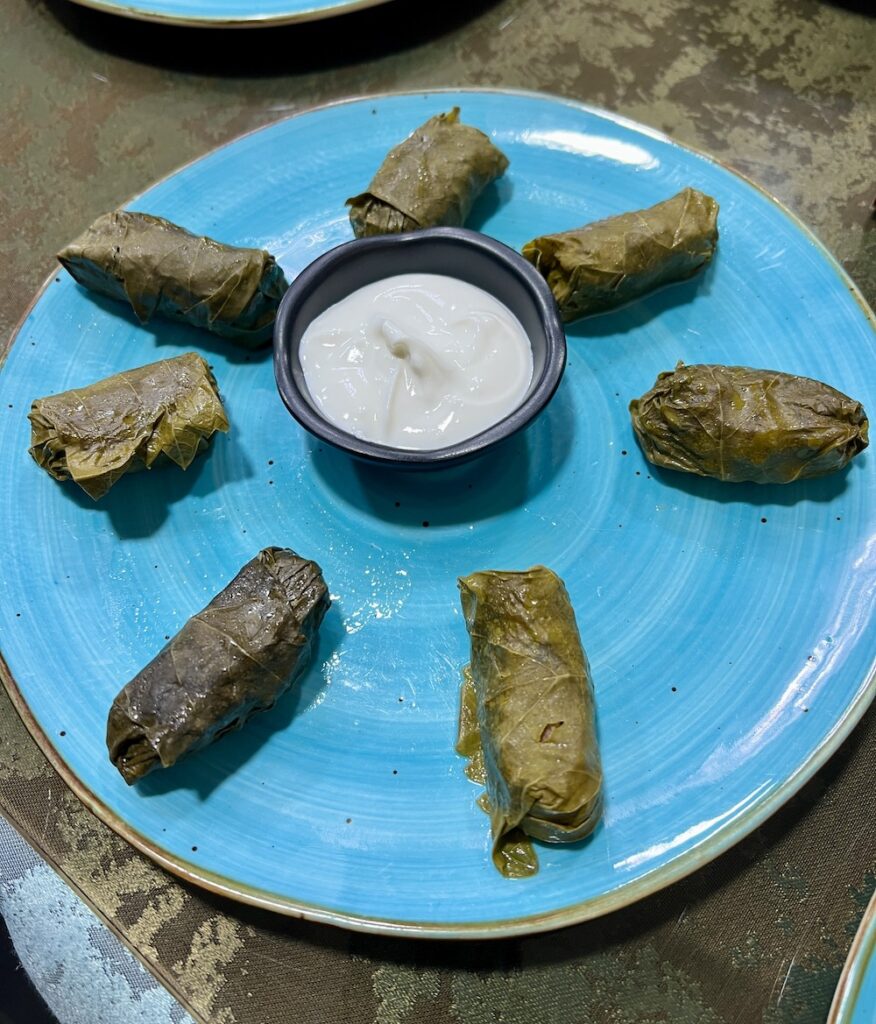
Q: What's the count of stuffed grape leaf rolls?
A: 7